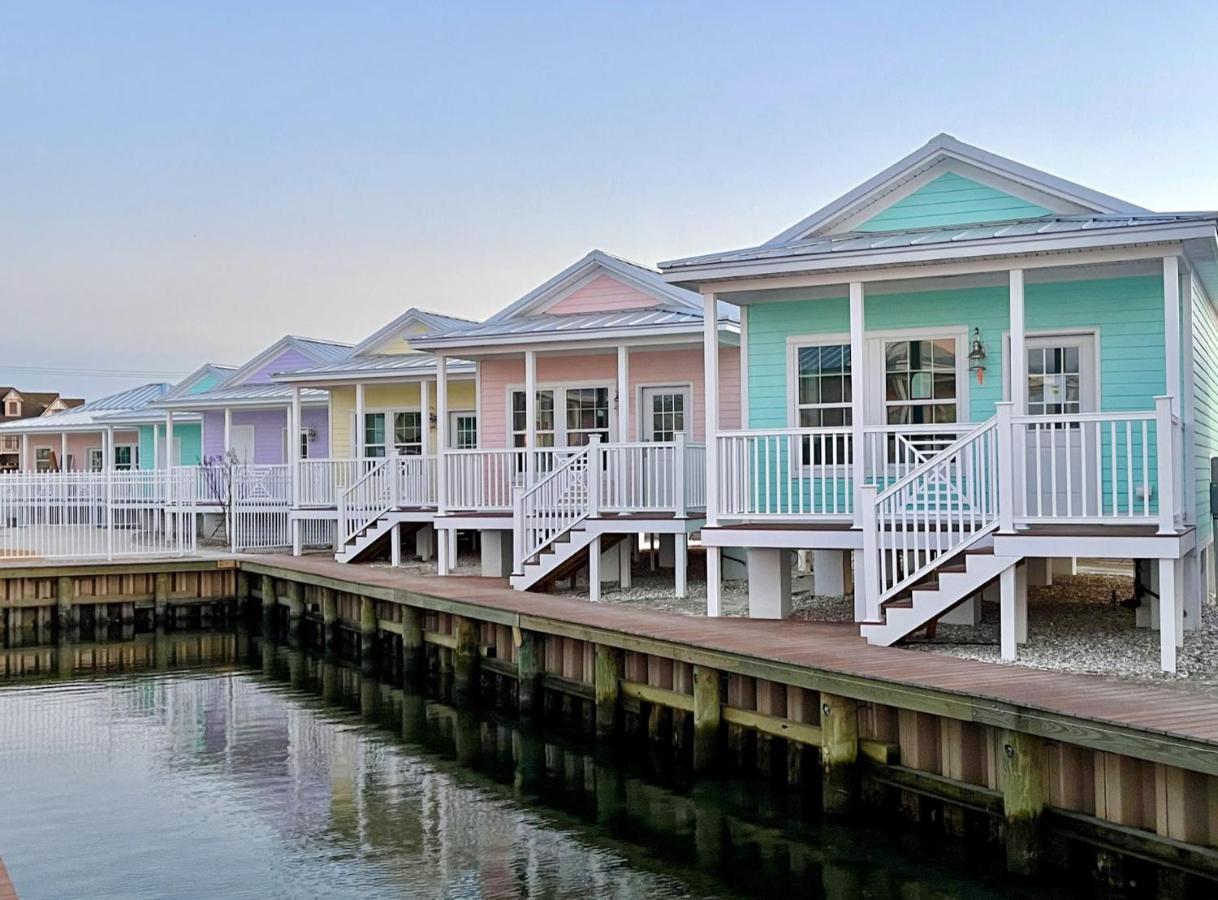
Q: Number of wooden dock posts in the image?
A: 14